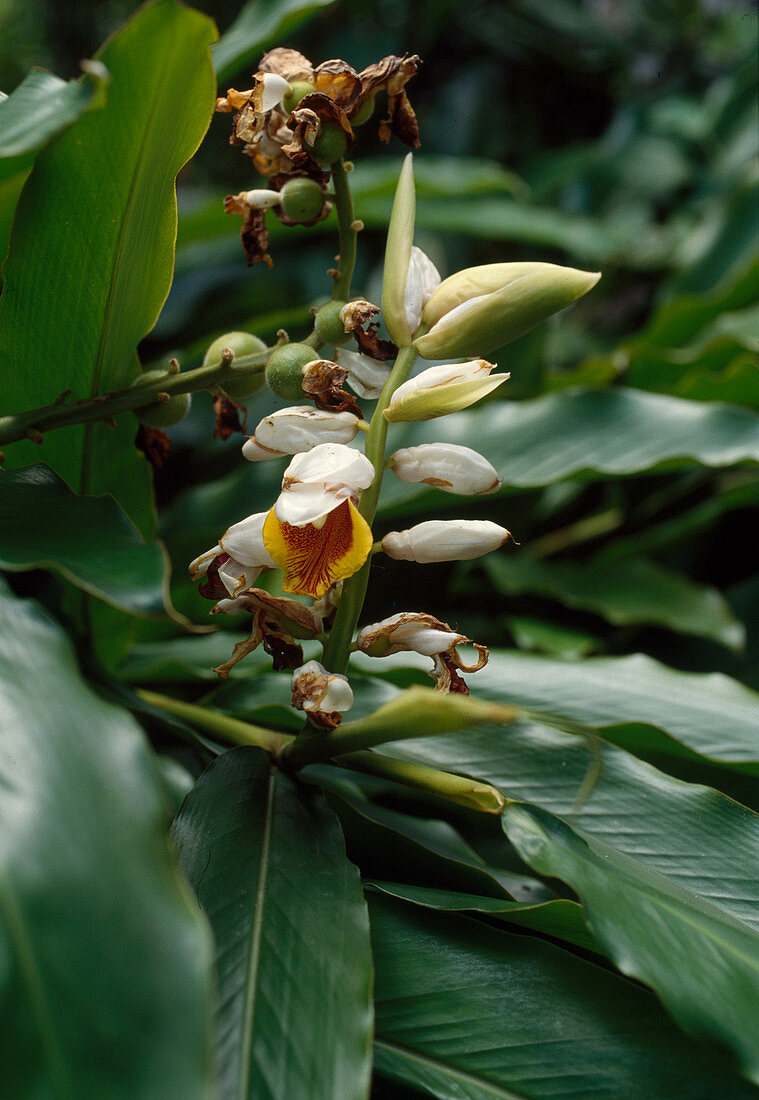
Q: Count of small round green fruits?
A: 8